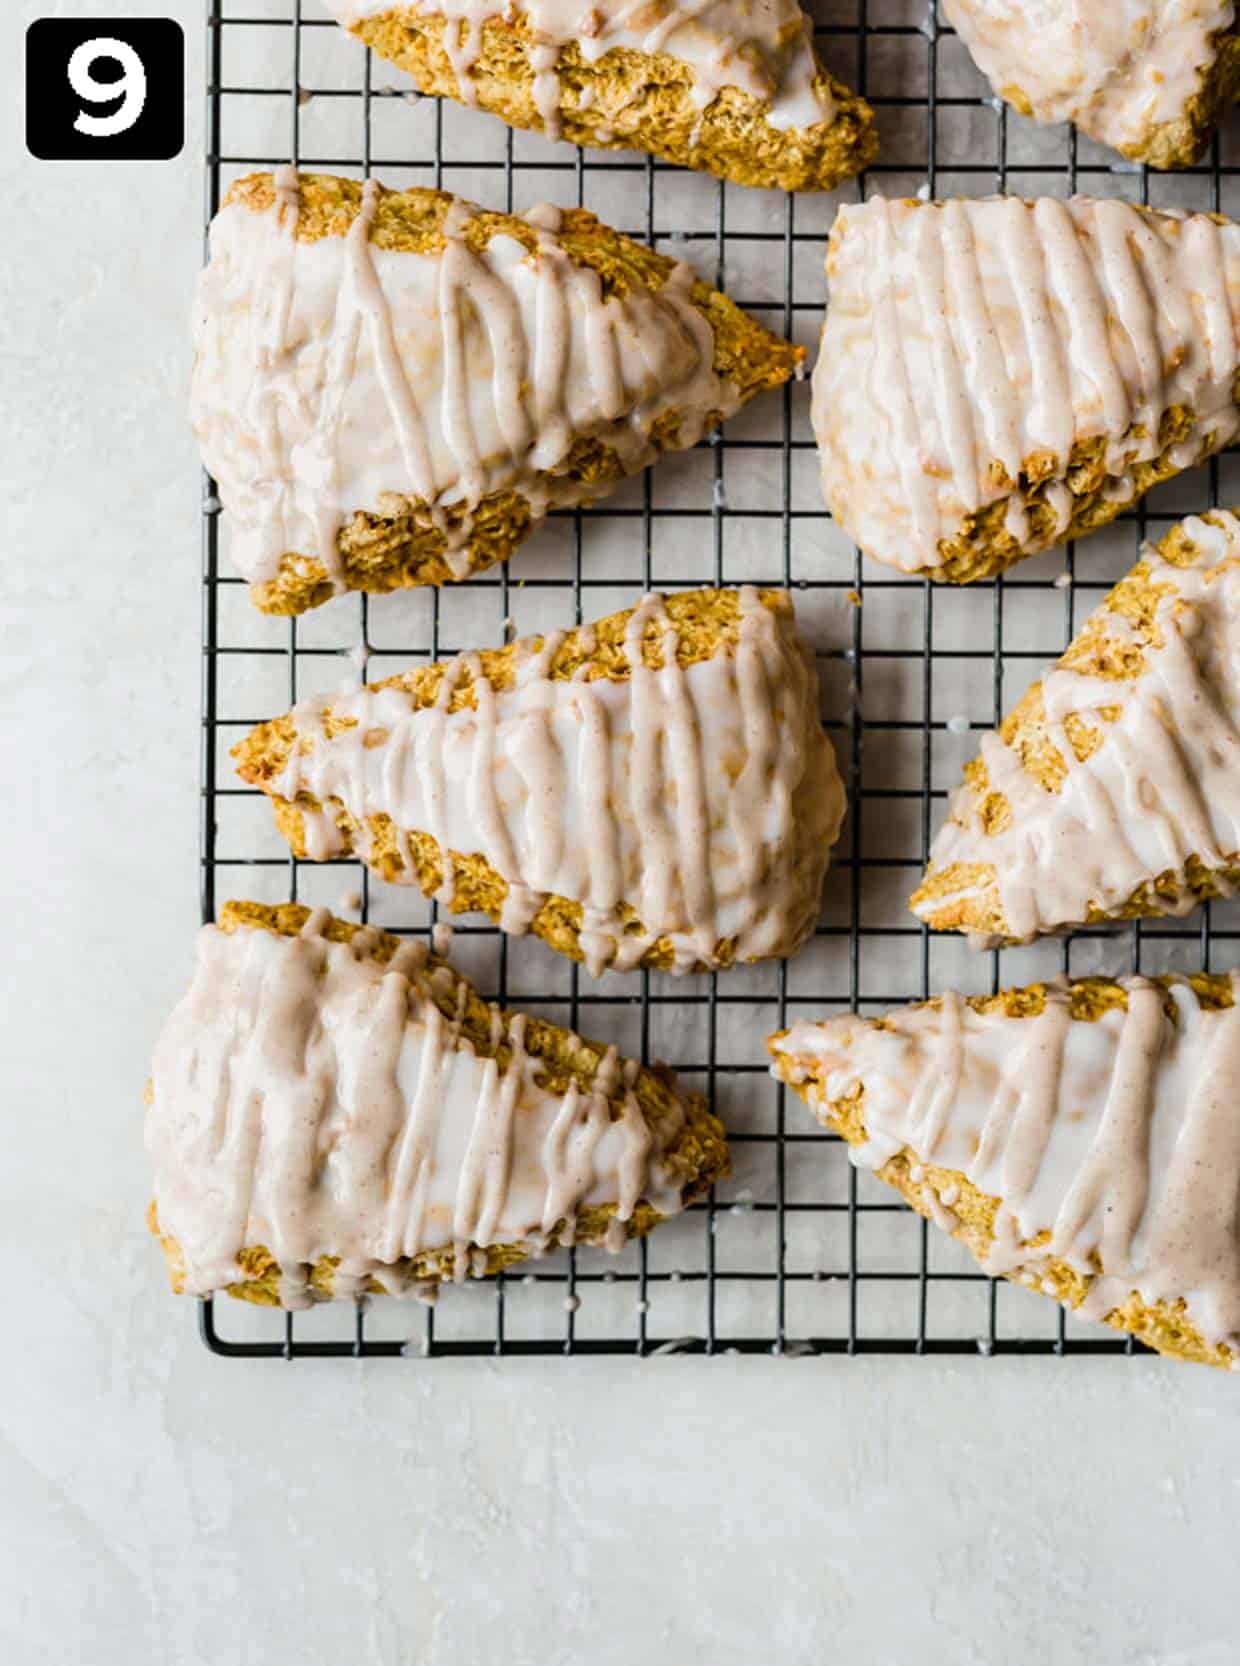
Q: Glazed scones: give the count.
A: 8